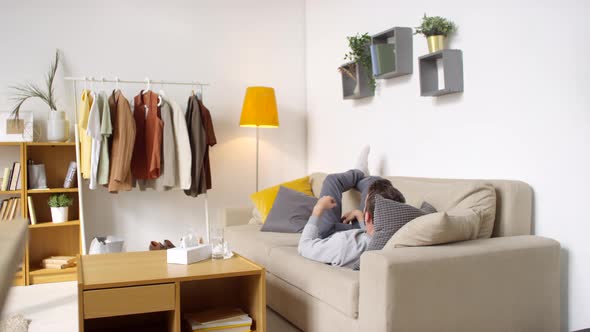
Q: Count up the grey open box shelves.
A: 3